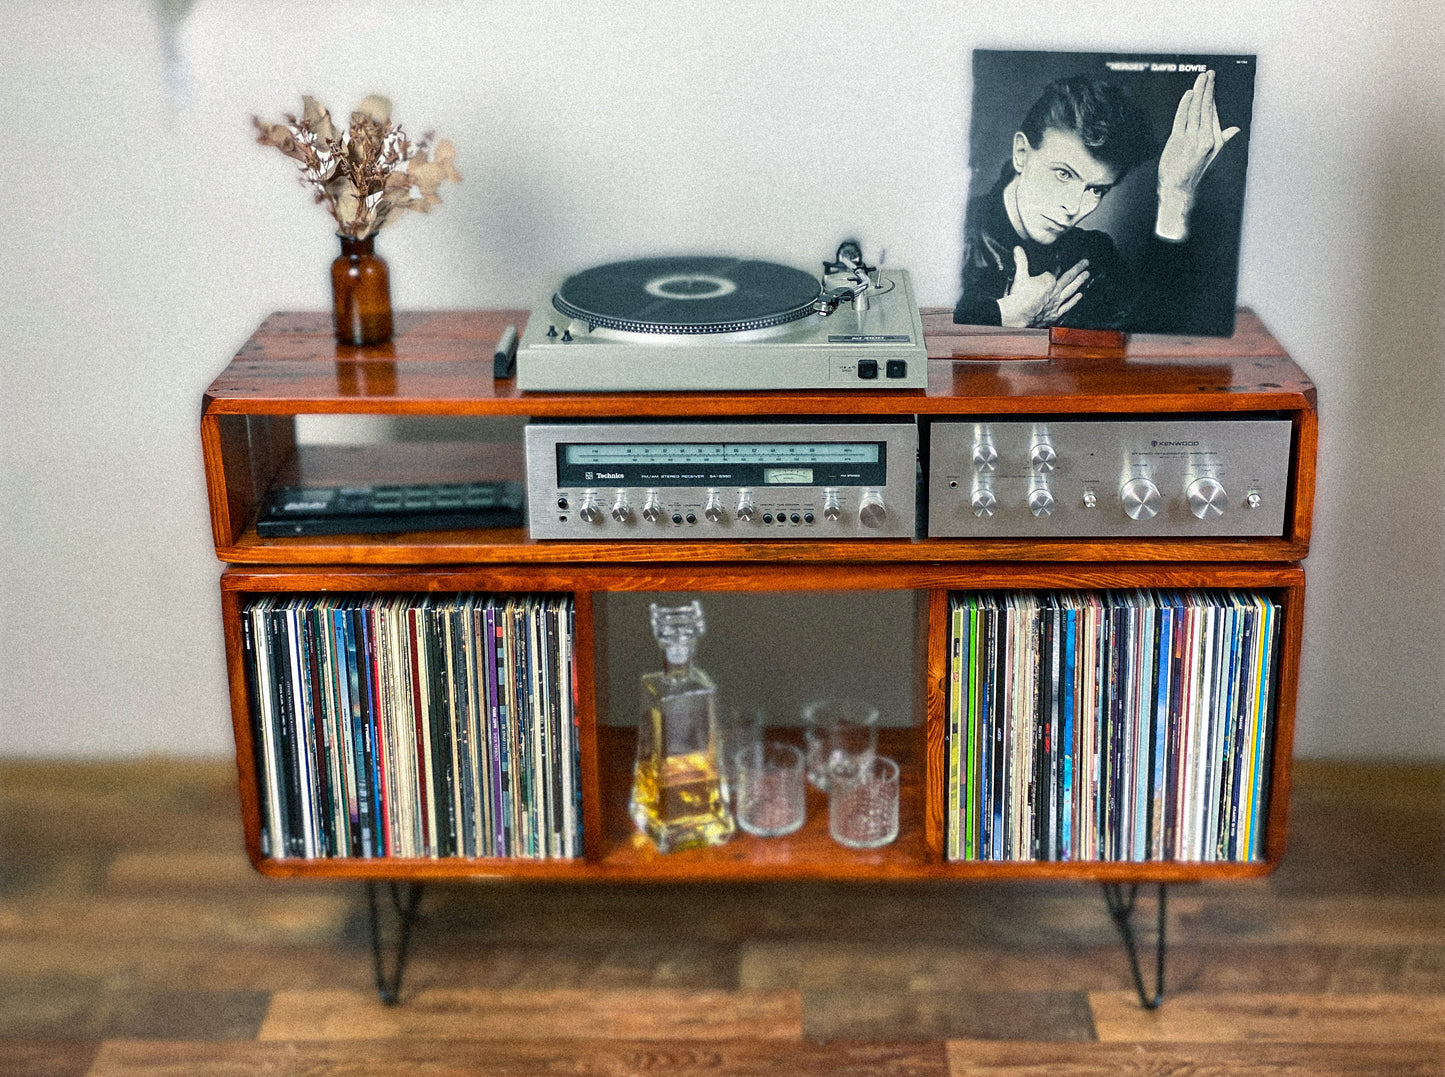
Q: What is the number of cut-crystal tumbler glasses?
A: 4